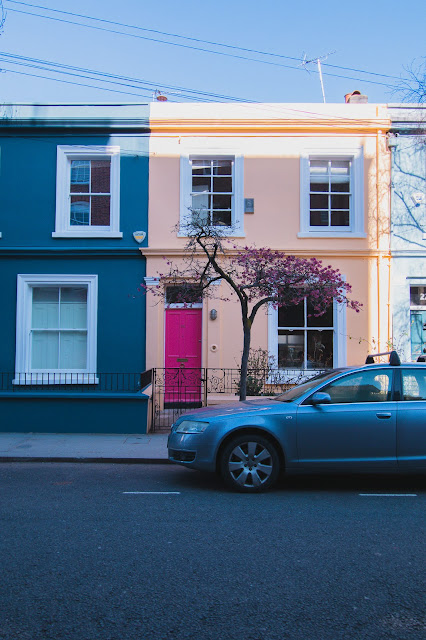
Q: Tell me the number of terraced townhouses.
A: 3